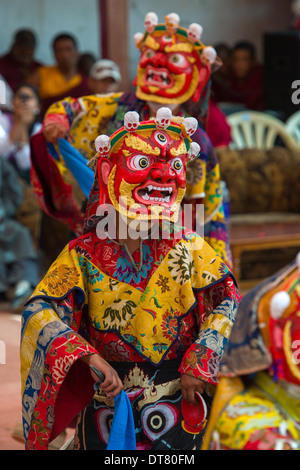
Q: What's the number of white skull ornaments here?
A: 12